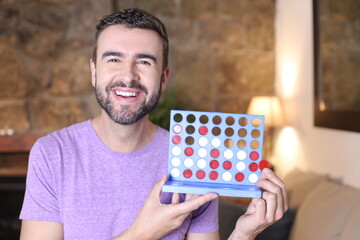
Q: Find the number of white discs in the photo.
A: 13